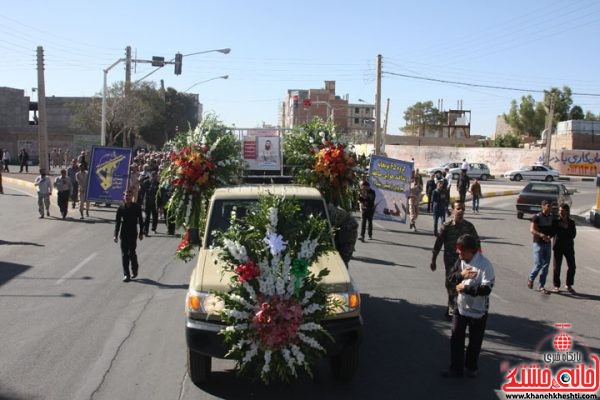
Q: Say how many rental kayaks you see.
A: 0